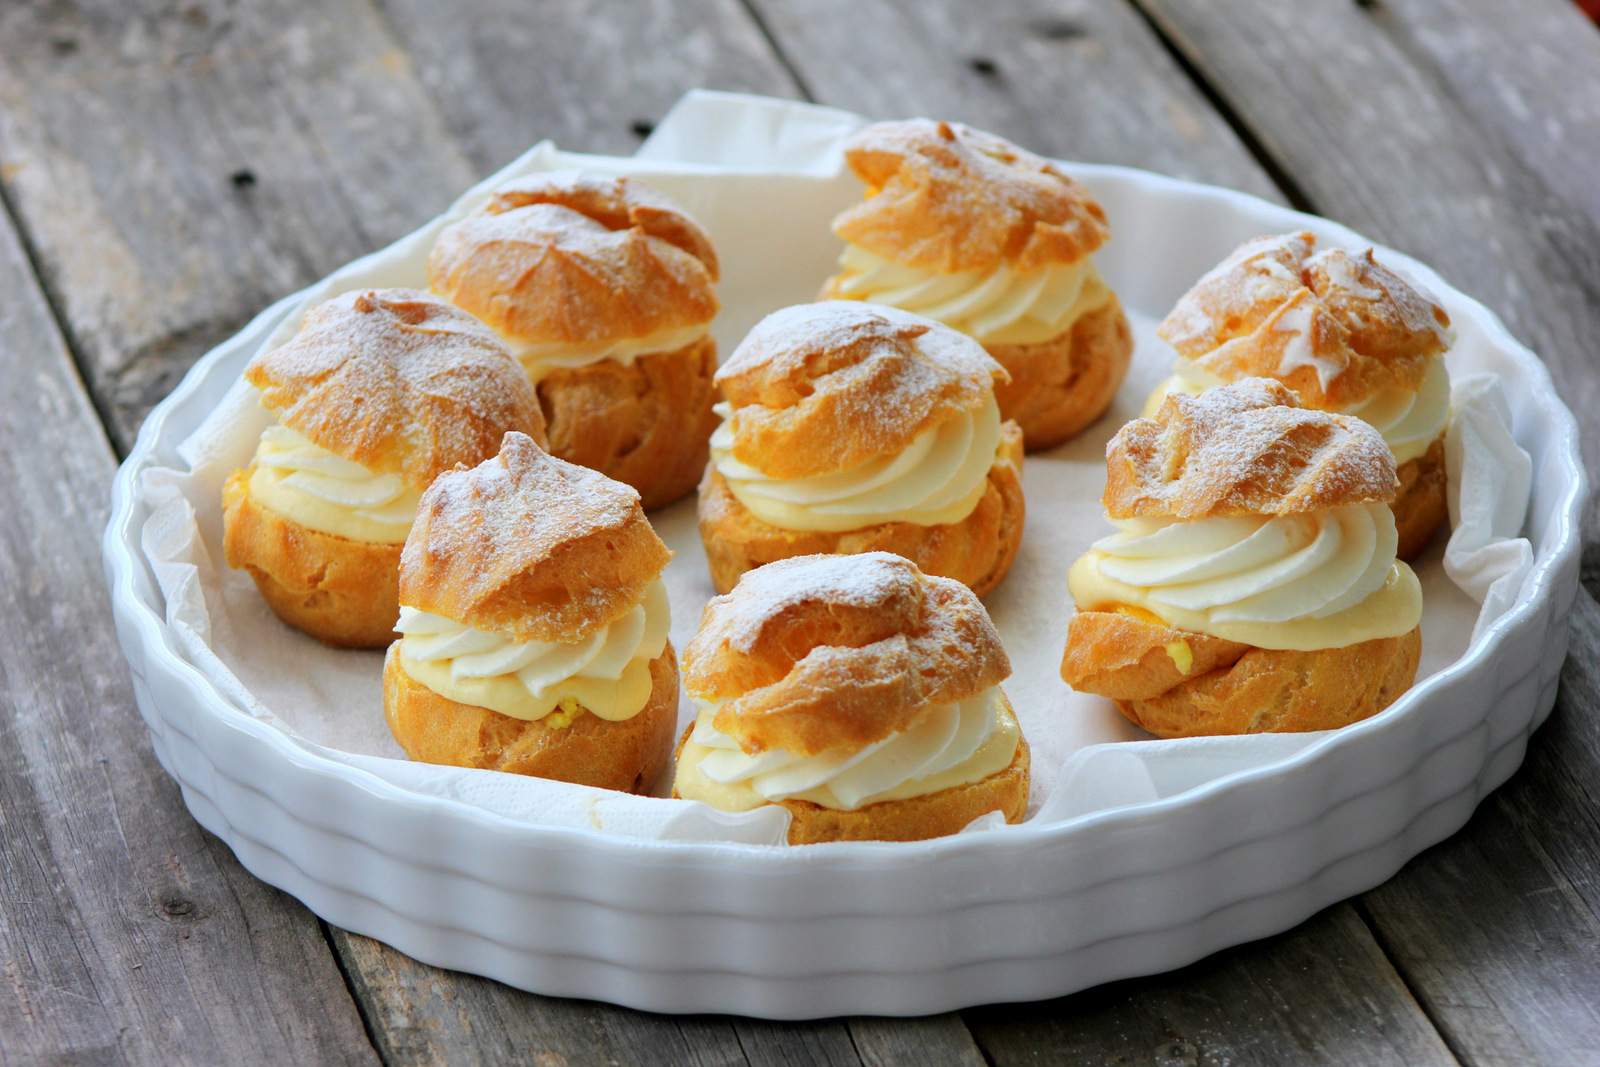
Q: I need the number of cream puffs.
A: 8